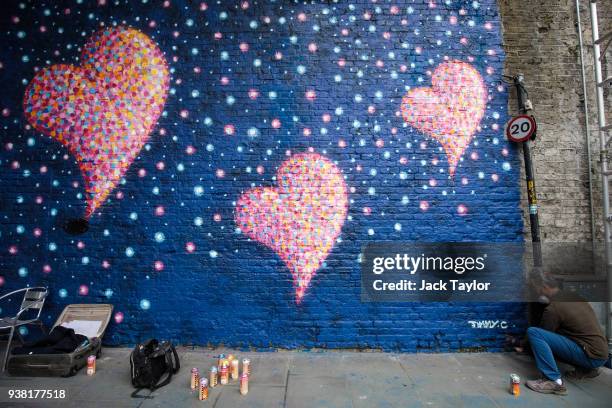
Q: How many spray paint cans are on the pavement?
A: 12